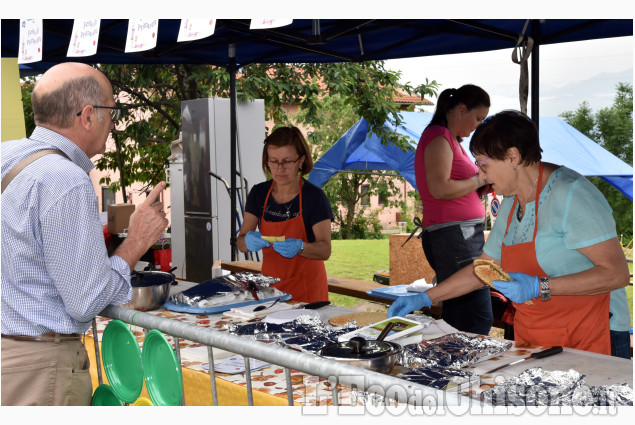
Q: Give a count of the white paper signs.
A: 5